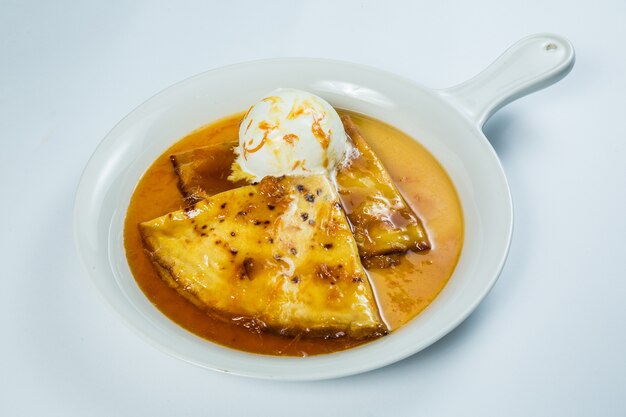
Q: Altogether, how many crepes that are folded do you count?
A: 2